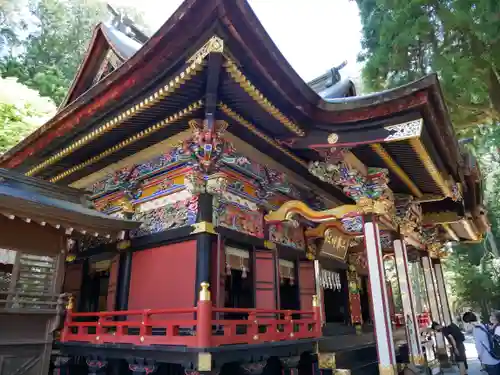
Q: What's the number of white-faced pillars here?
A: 4